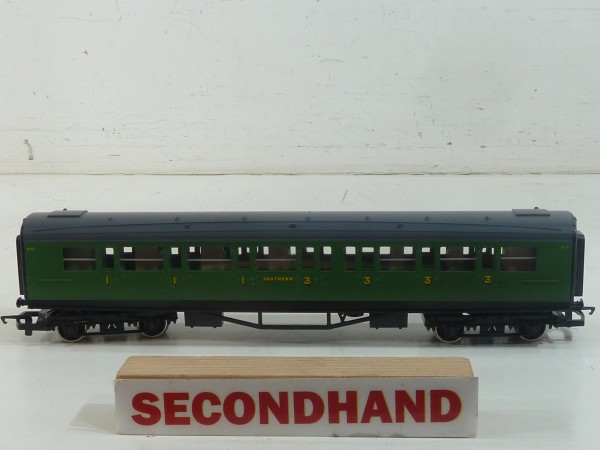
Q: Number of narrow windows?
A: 9